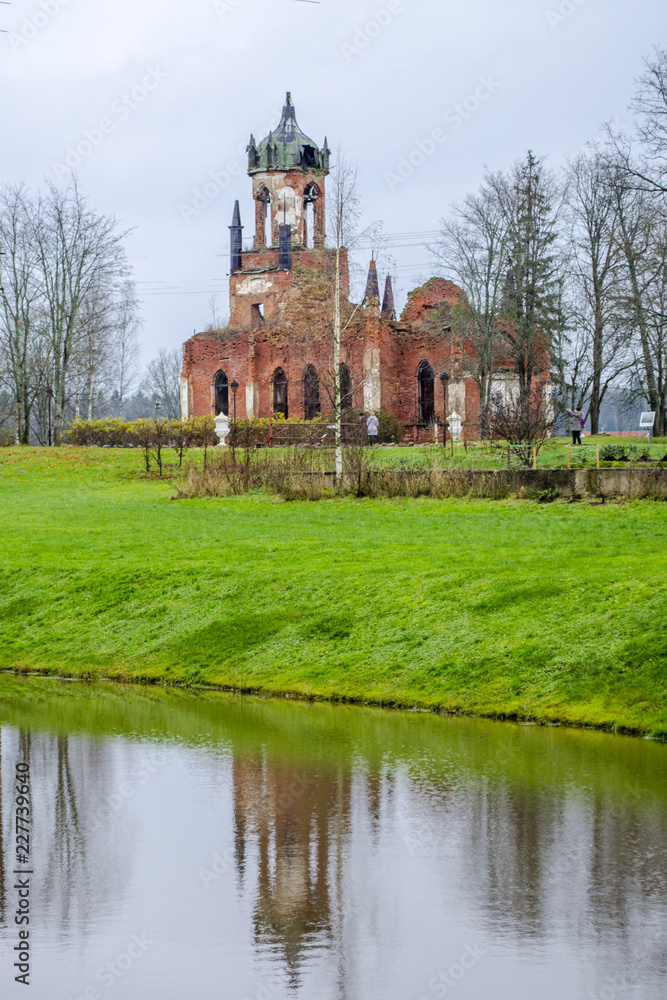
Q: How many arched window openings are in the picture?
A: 7